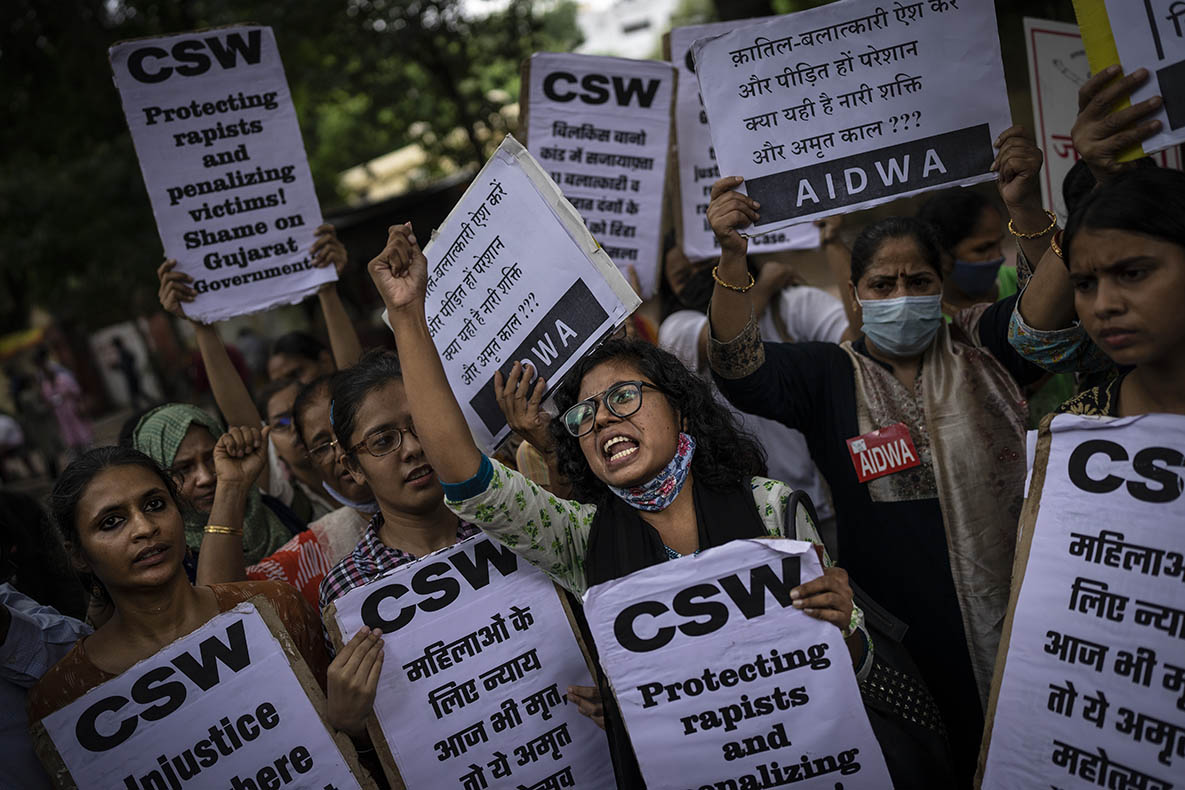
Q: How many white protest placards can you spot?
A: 11